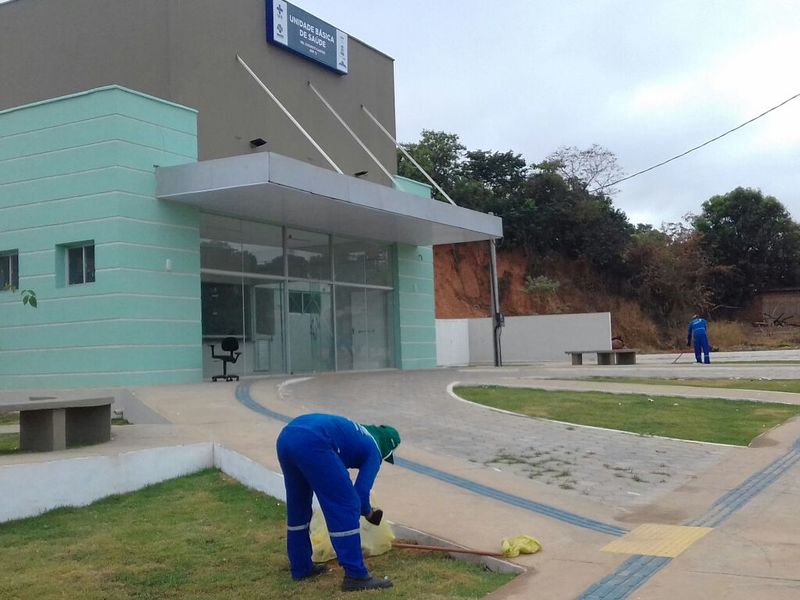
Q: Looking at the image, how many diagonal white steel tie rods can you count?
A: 3